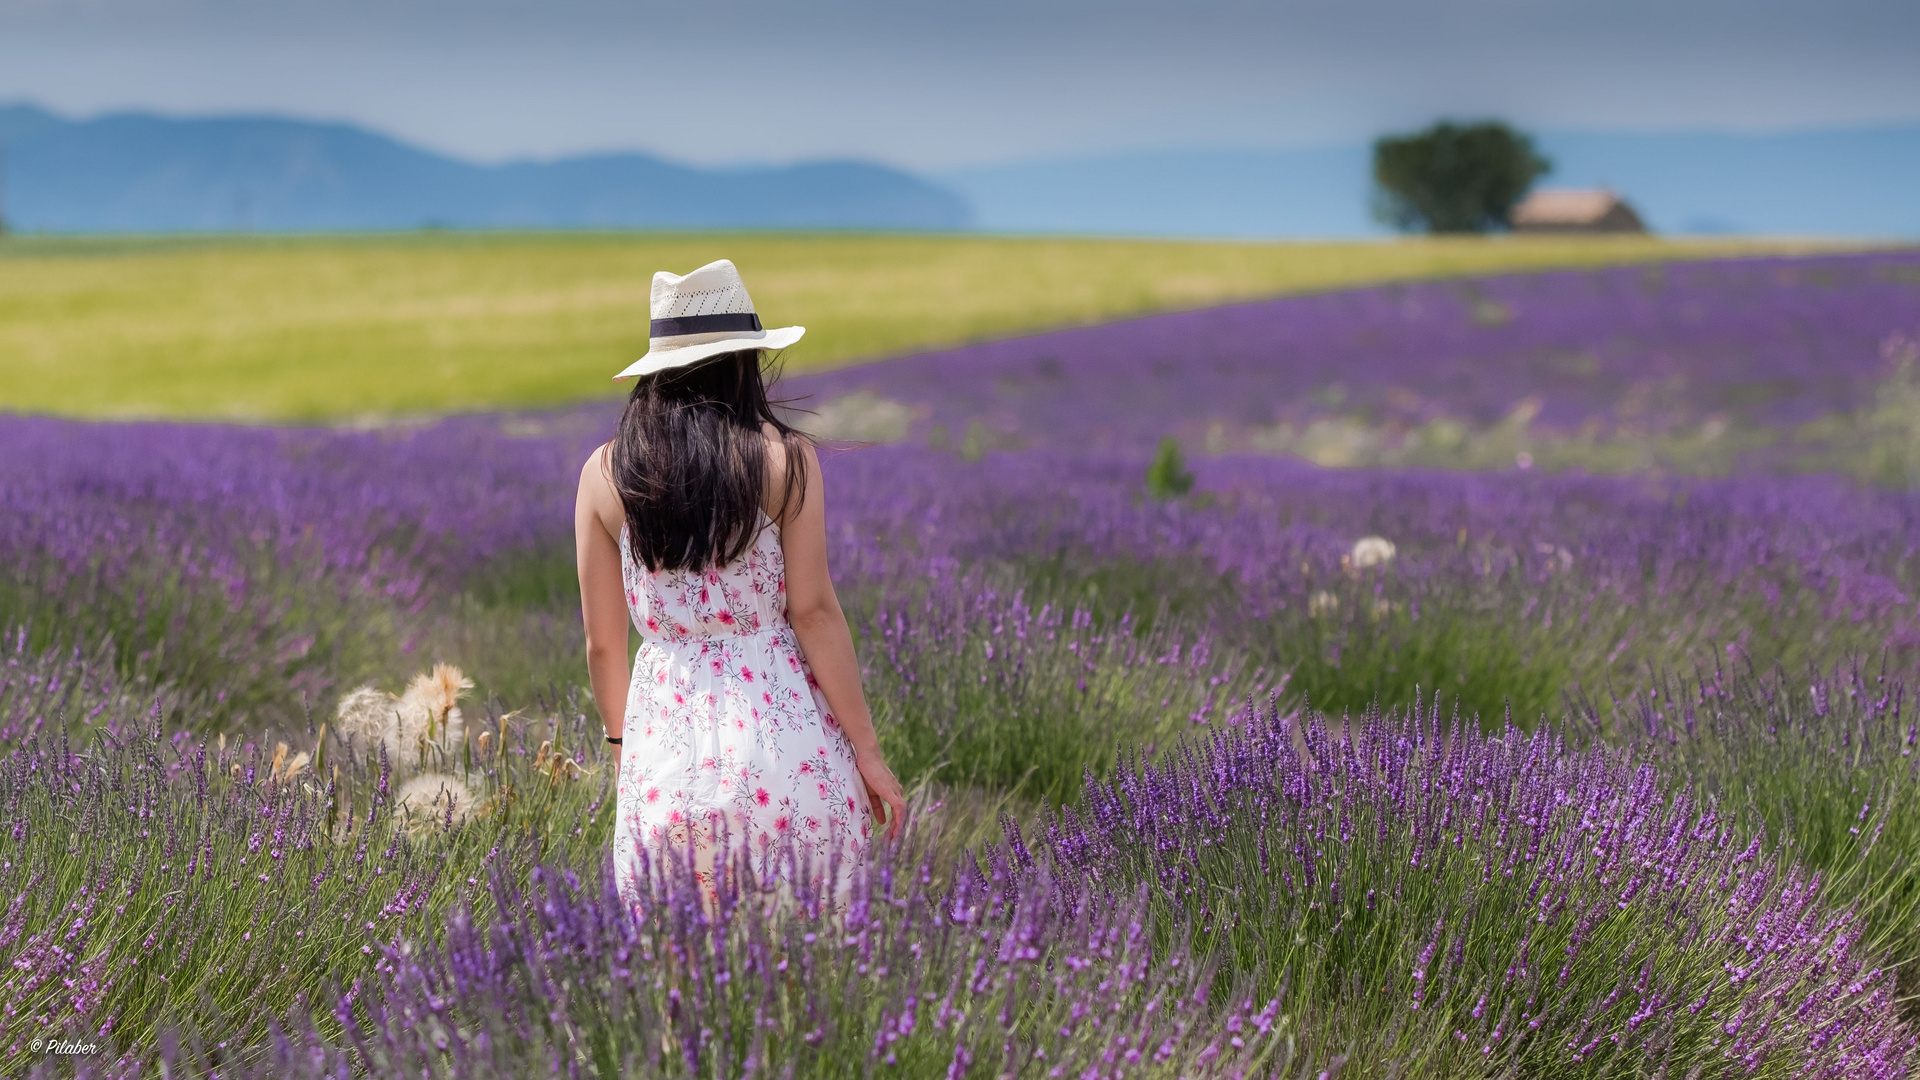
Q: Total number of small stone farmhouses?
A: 1